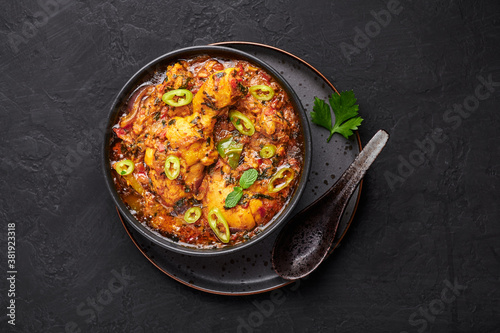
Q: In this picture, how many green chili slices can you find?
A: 9